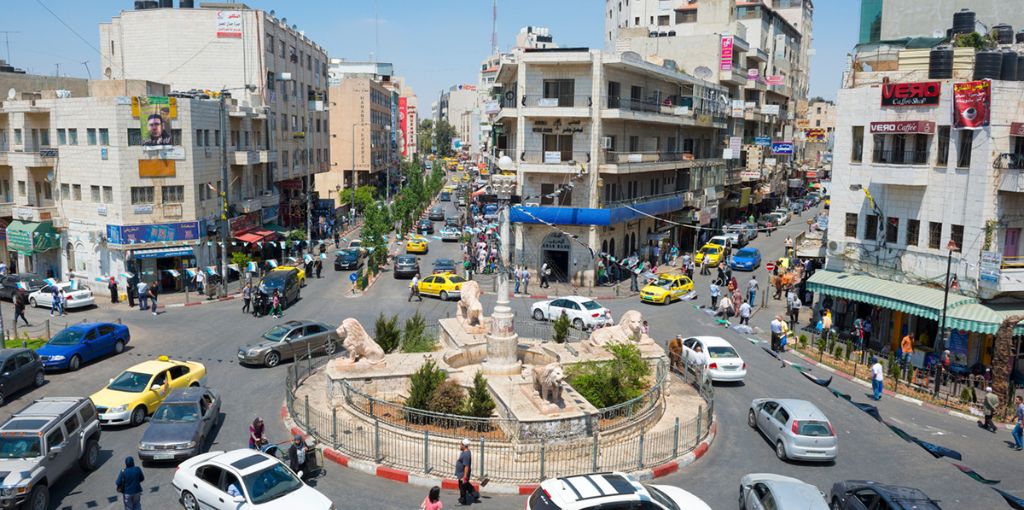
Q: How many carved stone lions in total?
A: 4